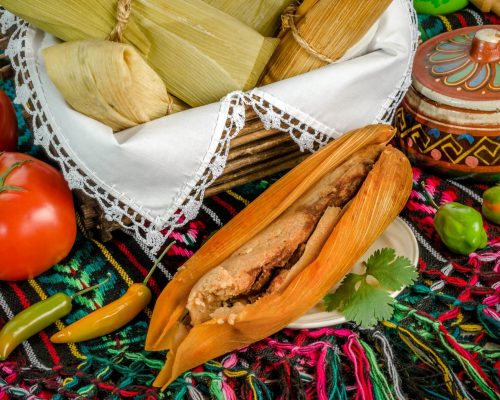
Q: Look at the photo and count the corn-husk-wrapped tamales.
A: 5